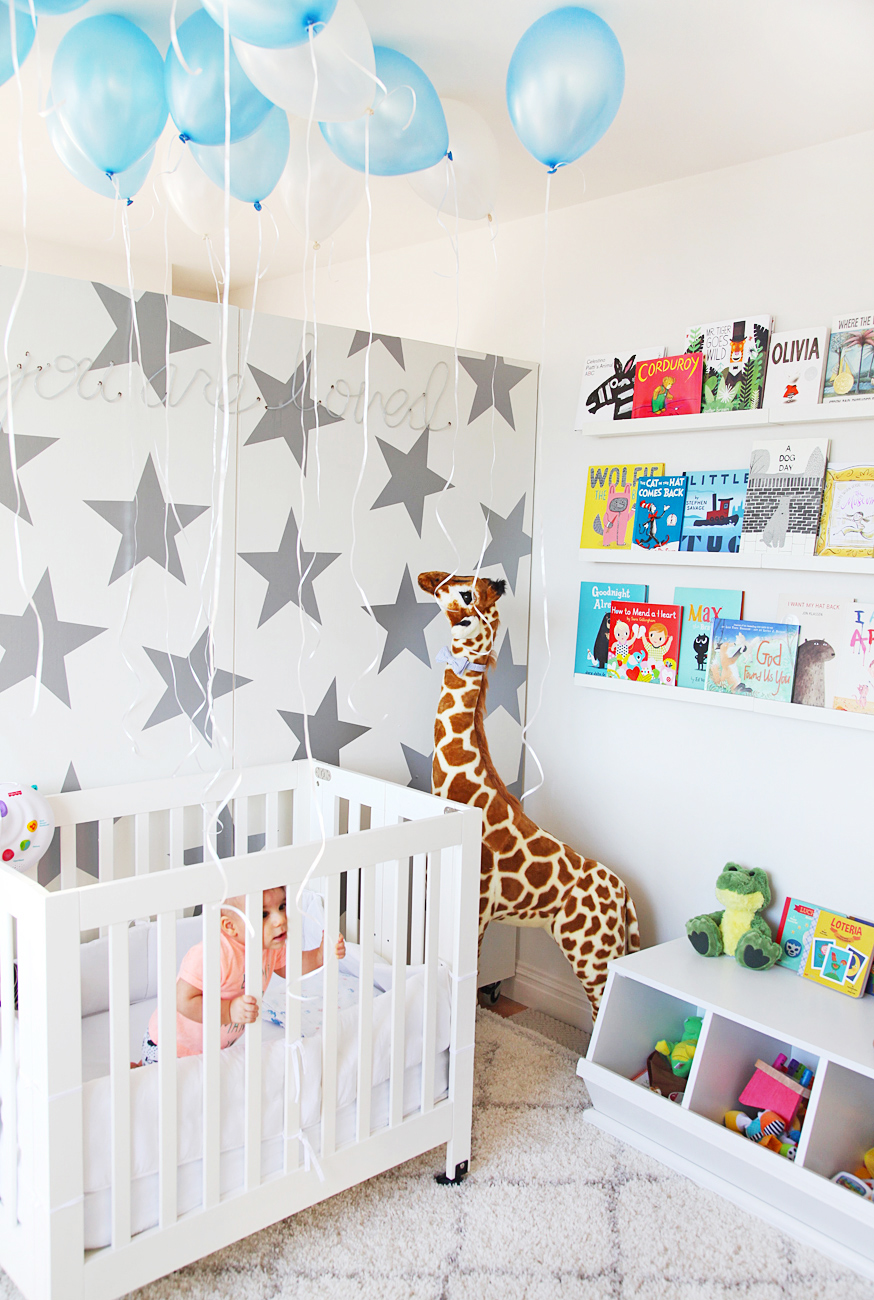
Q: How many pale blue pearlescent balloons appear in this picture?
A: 9